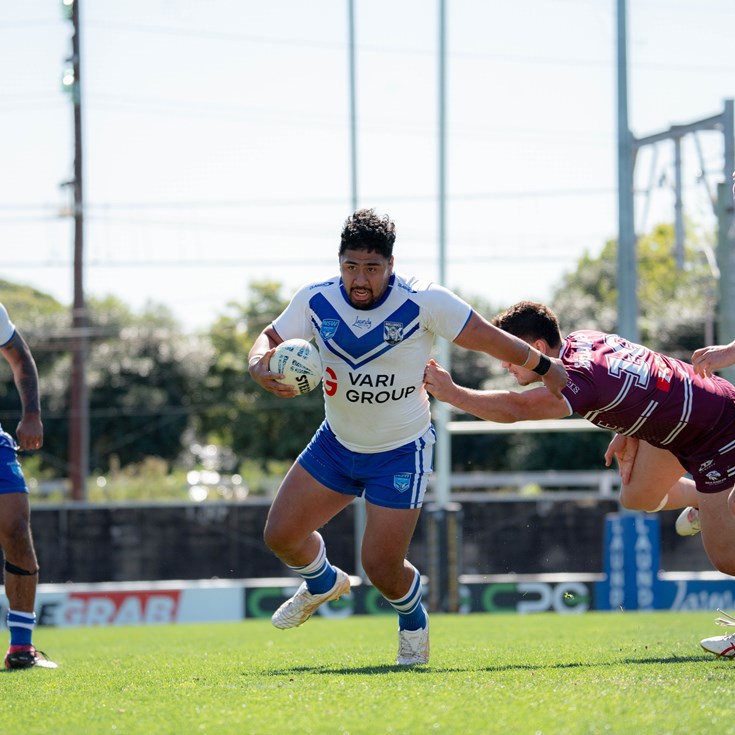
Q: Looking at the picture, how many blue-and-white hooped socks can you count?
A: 3